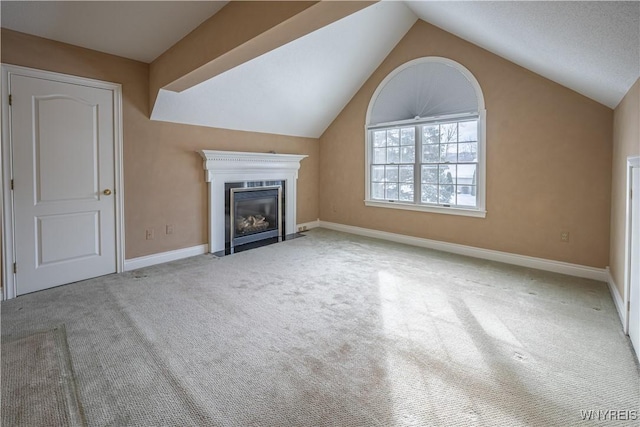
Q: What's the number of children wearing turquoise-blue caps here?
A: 0